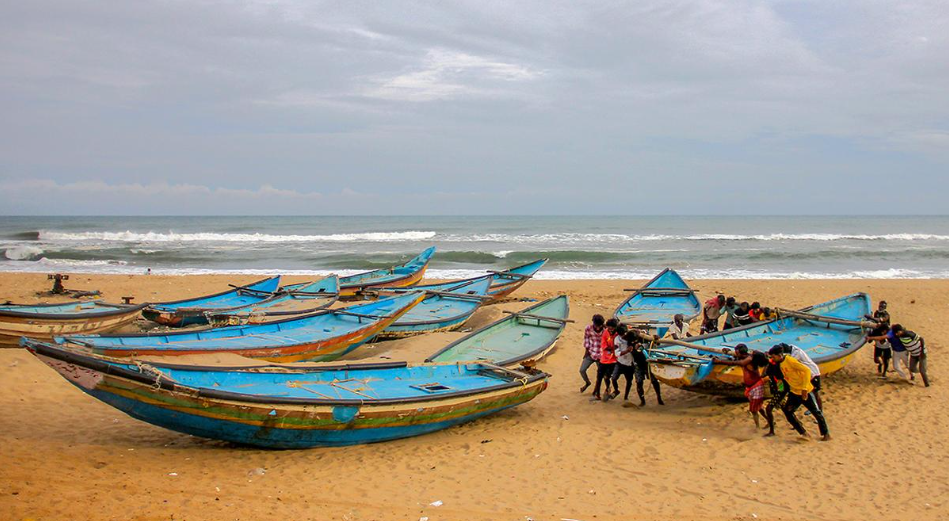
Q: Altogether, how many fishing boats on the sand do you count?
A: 11